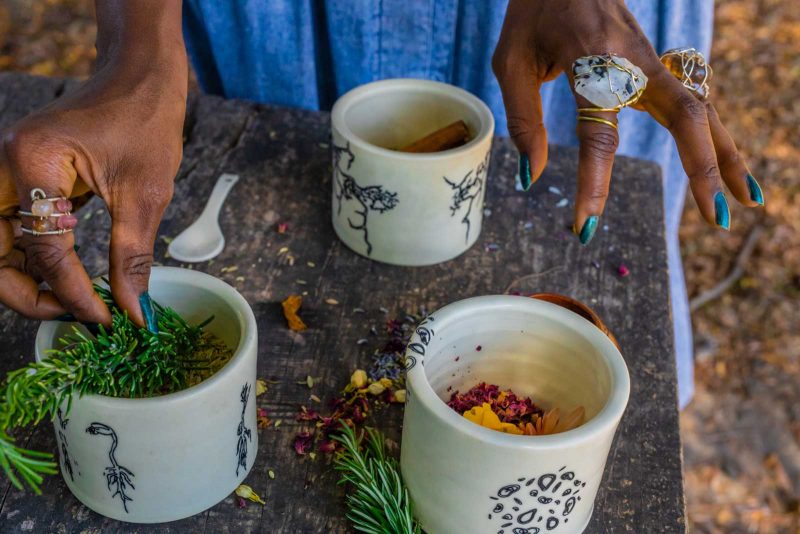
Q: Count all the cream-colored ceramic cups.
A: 3